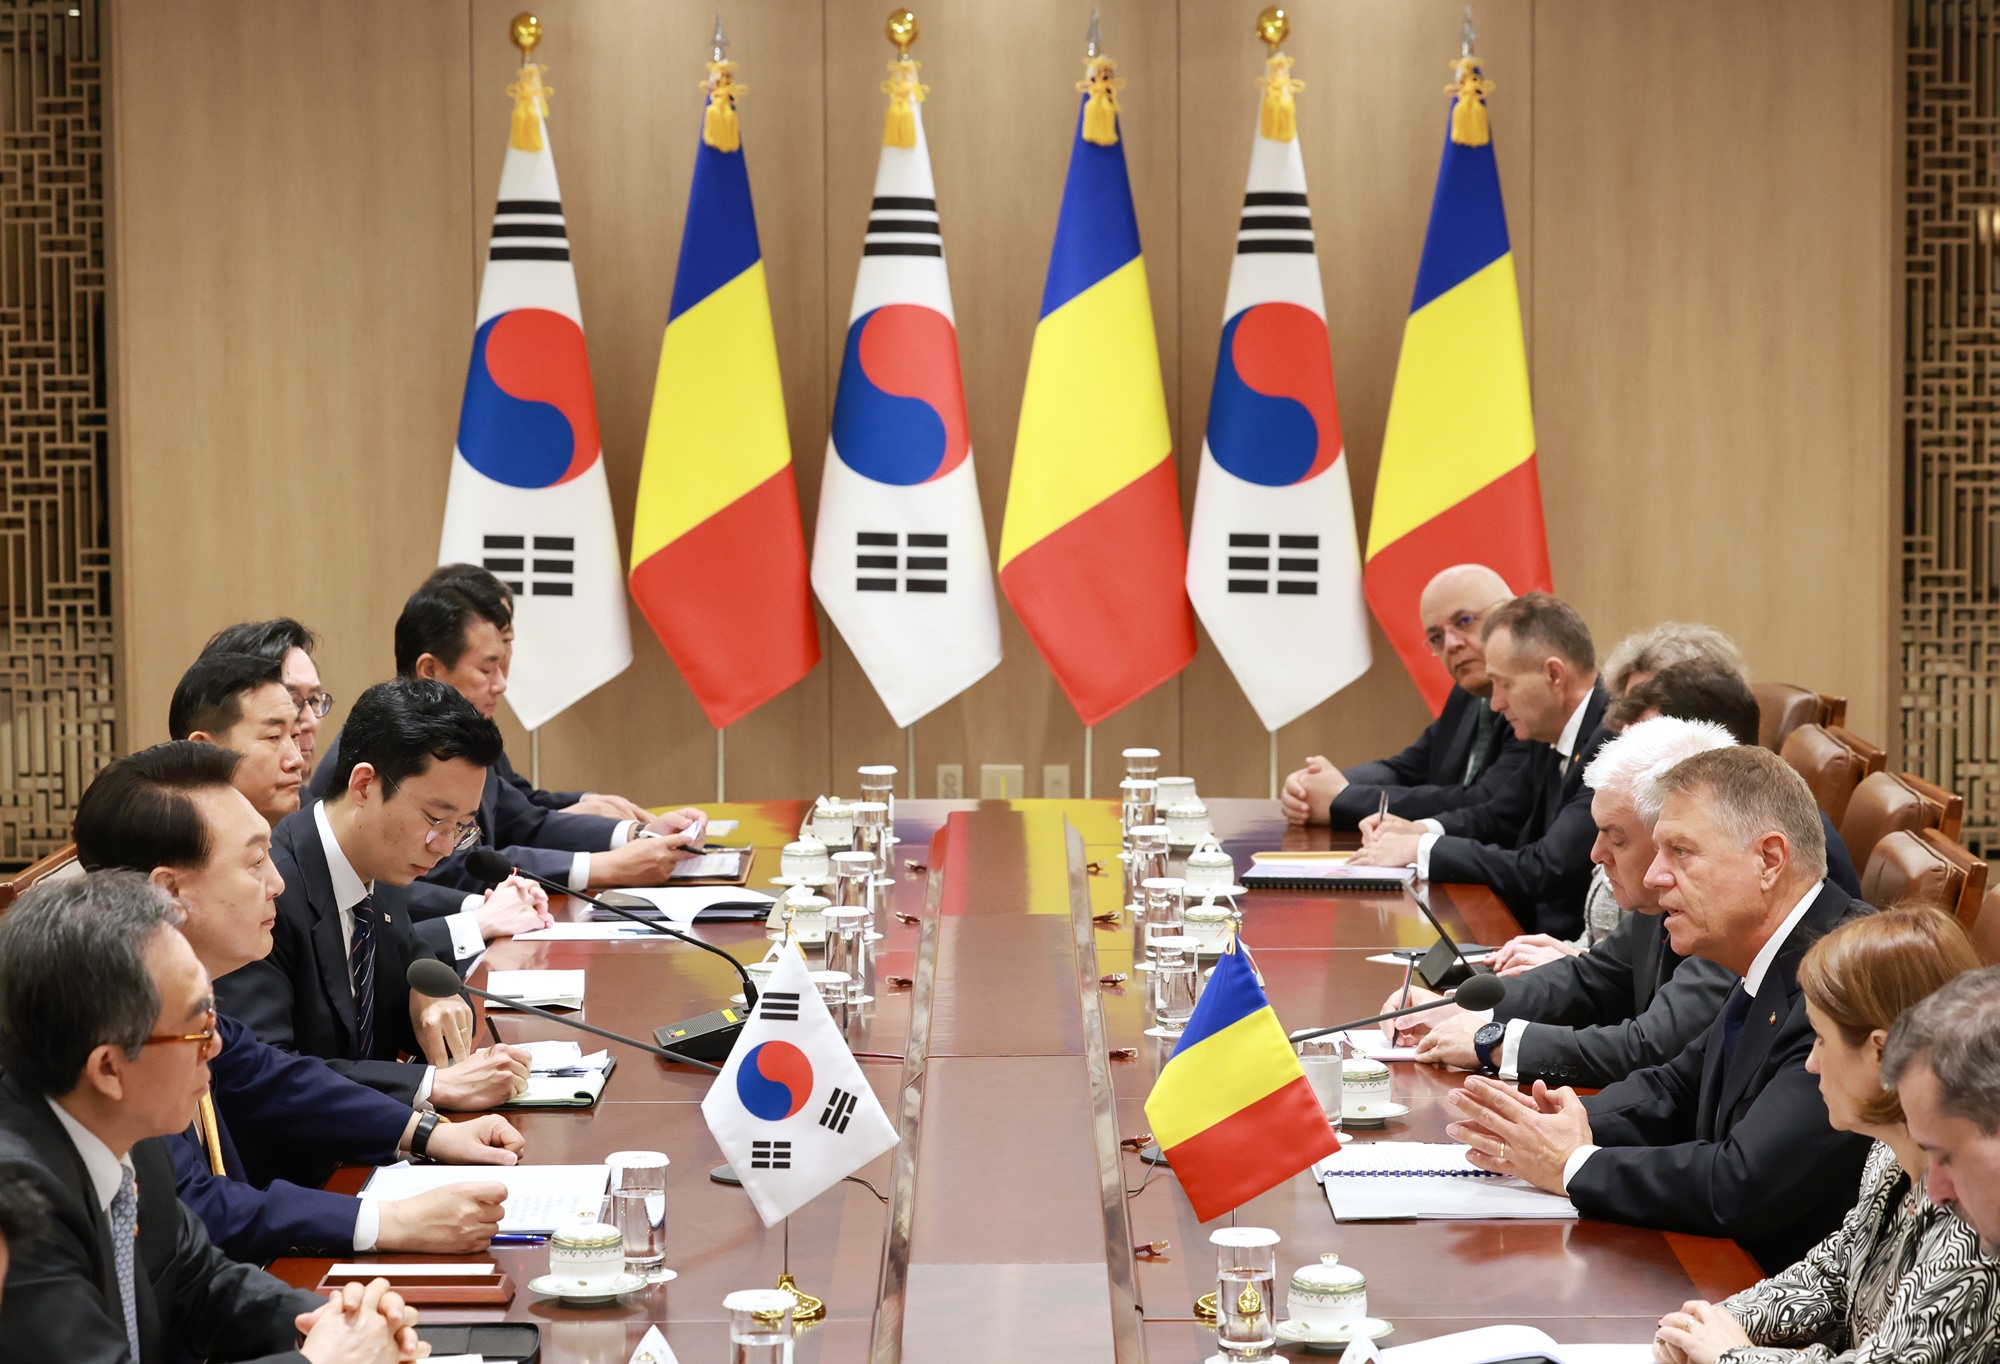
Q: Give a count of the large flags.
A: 6